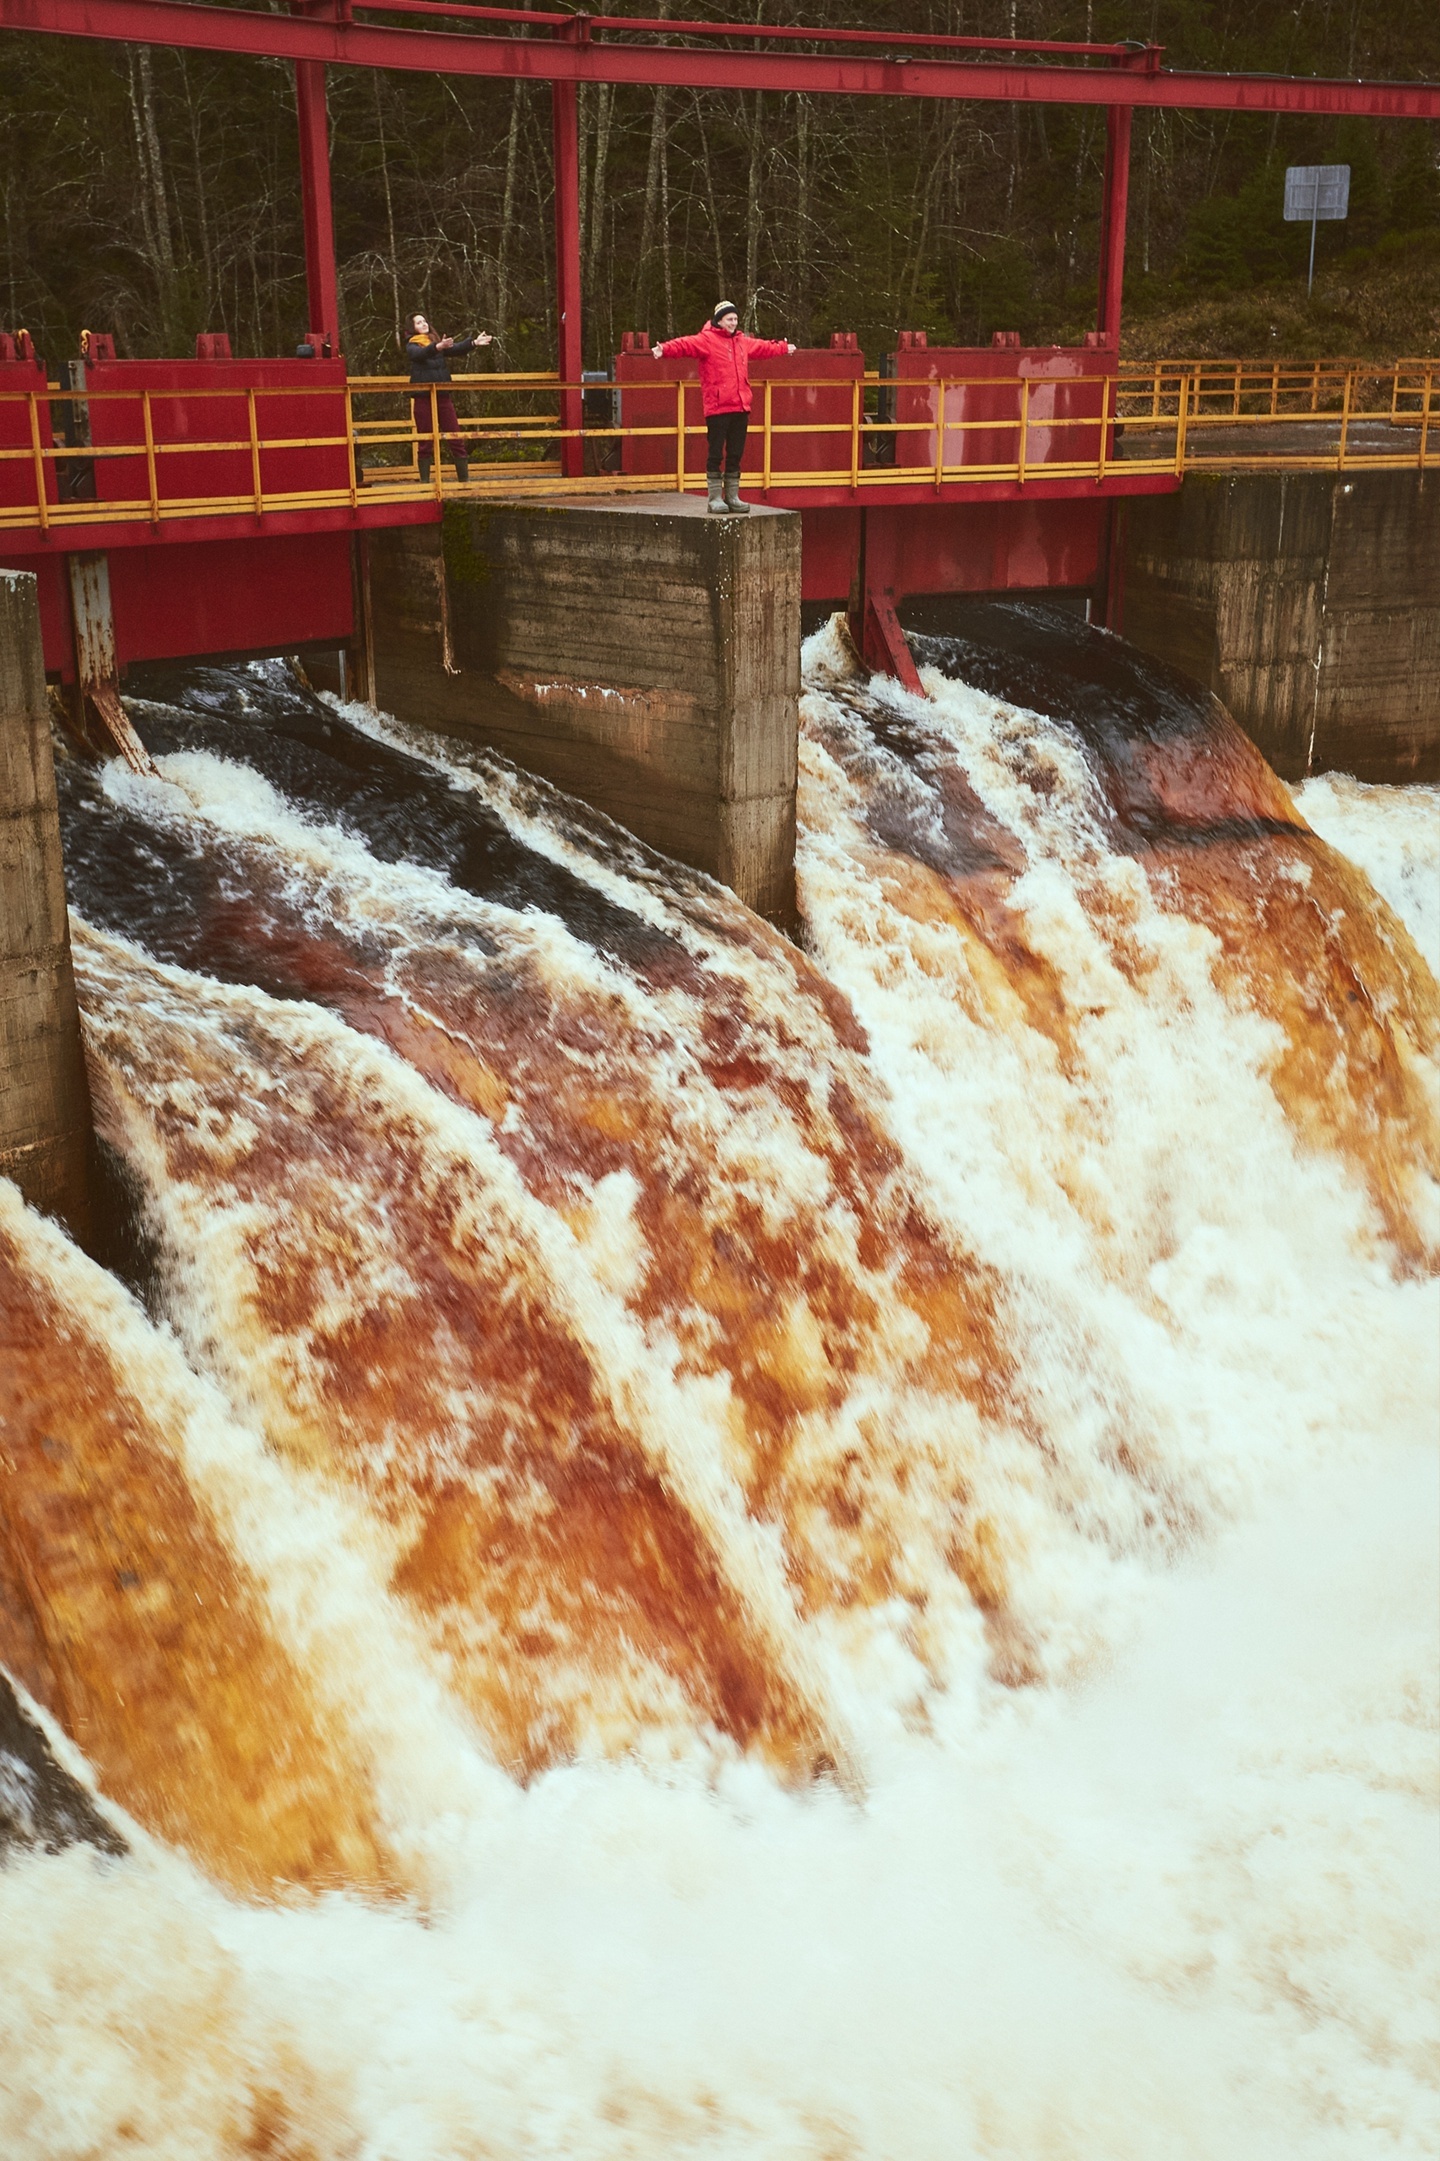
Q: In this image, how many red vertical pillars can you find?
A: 3